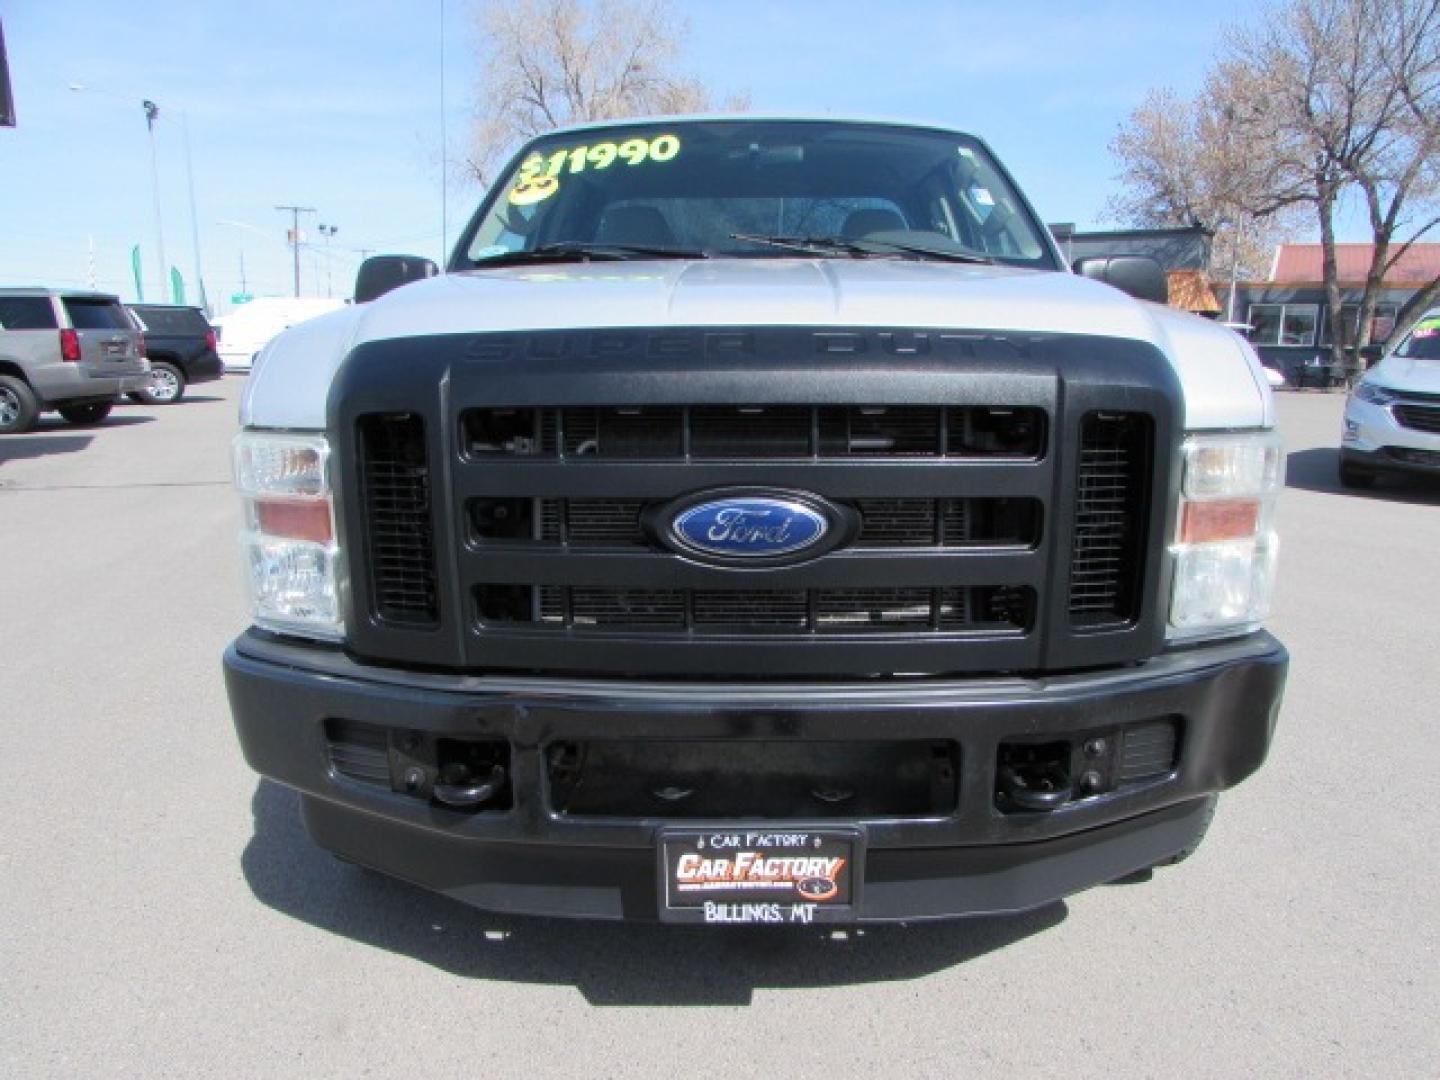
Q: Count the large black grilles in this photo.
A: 1